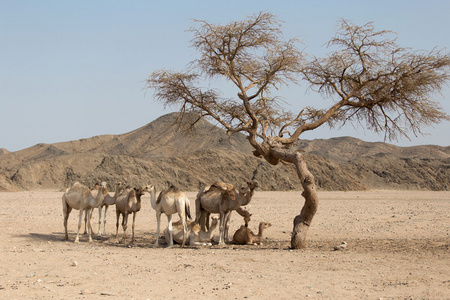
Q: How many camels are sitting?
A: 2